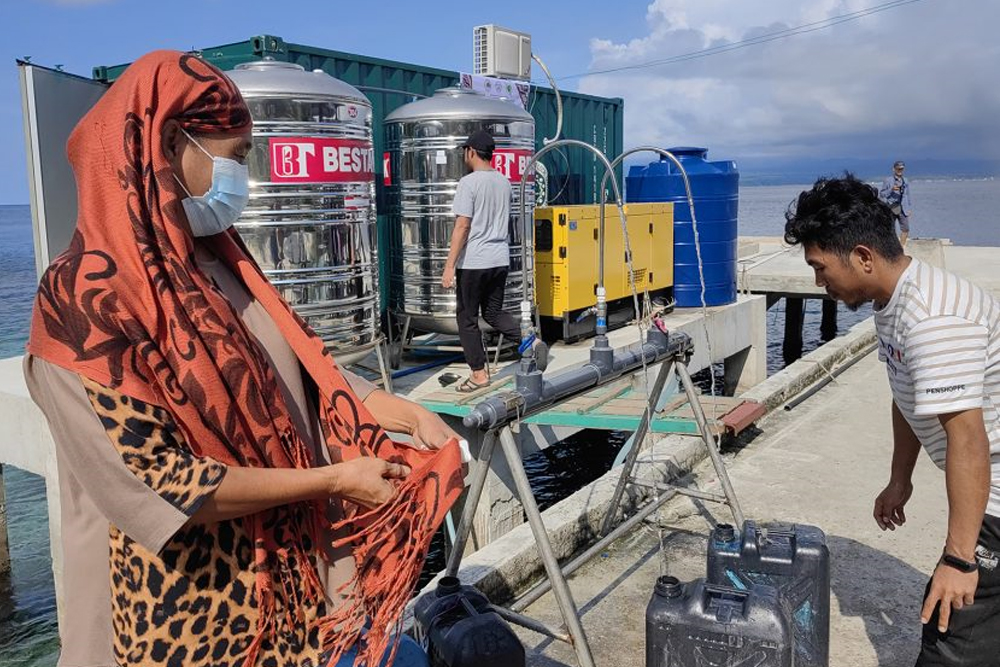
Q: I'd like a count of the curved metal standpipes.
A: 2